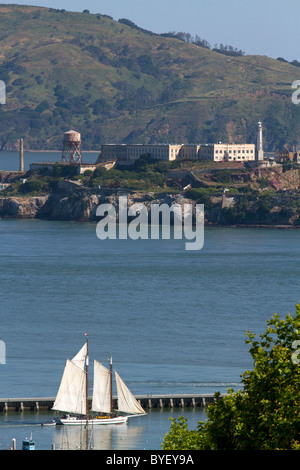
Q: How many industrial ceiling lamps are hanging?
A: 0